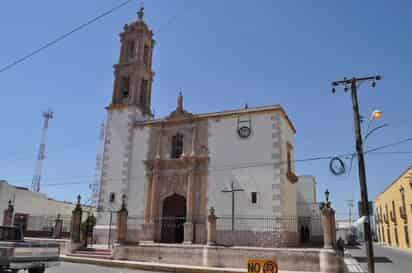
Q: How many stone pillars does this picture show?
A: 6